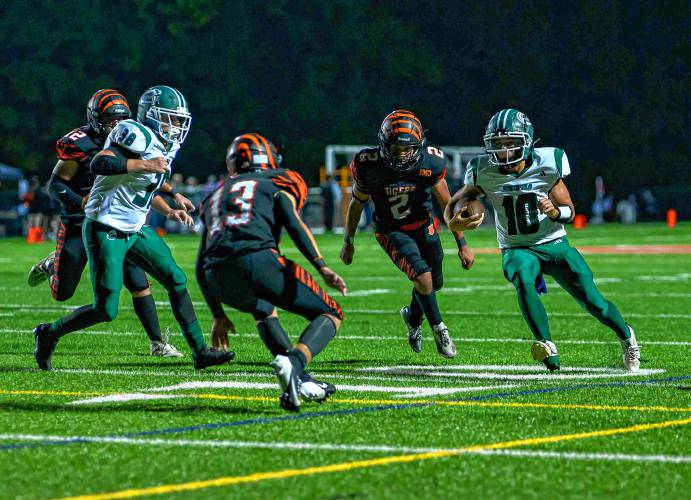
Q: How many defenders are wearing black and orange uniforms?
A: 3